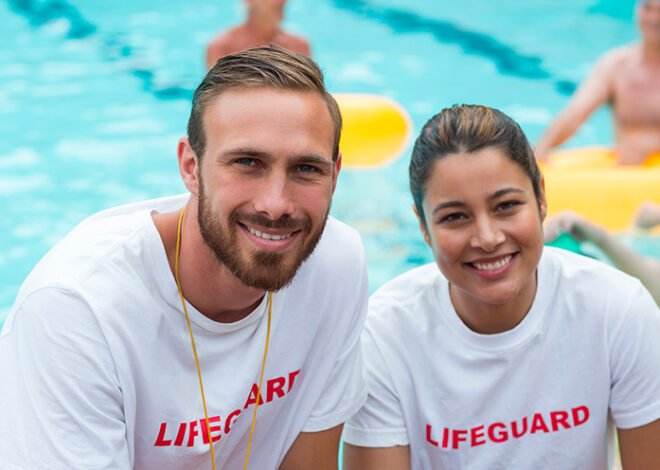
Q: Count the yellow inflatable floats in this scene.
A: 2